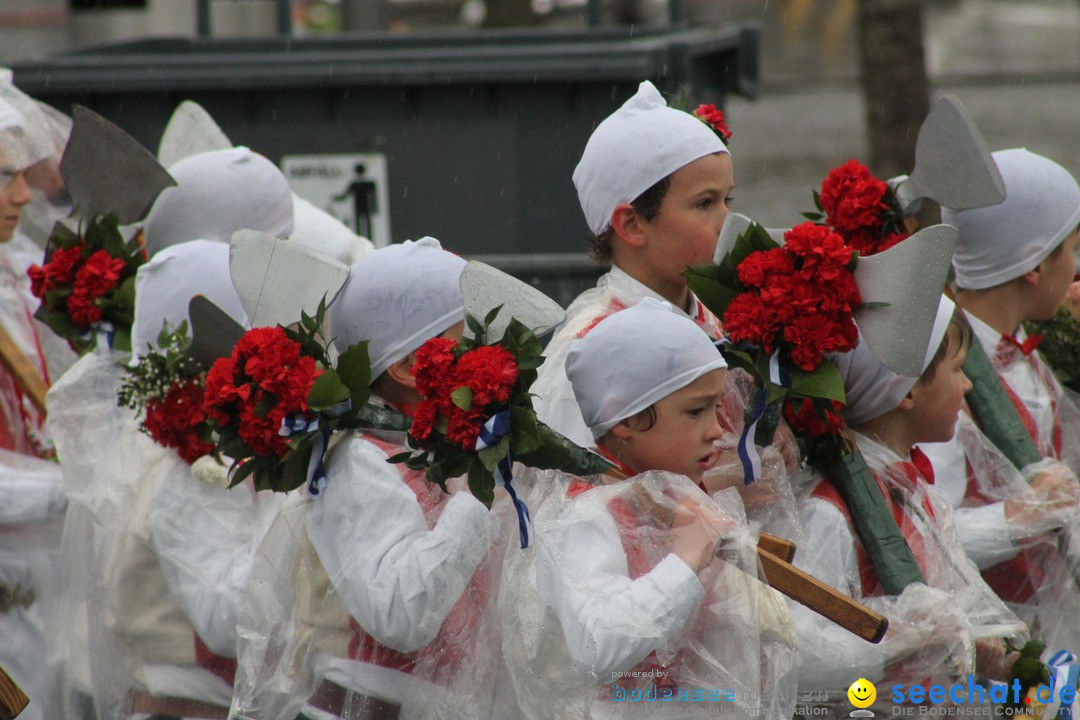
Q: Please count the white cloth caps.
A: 8